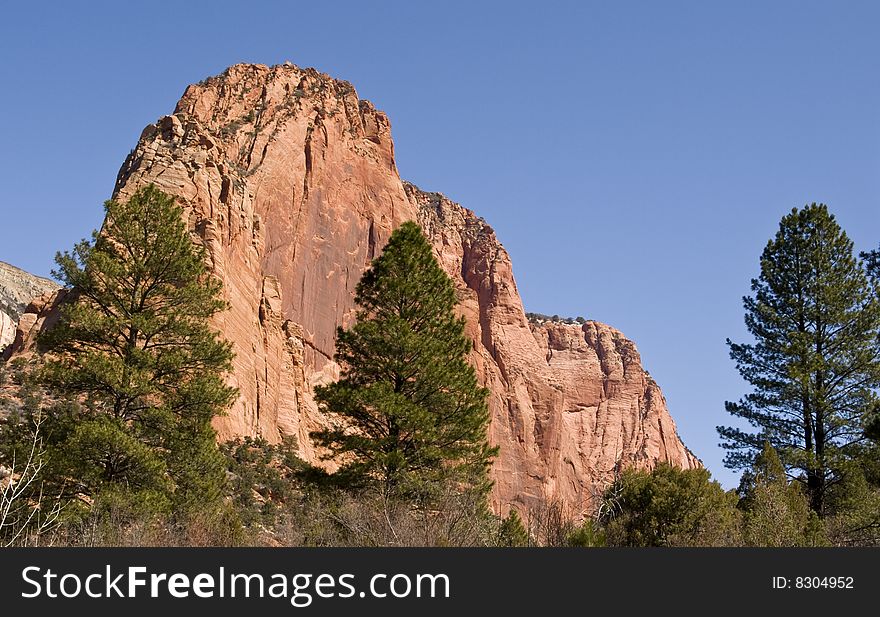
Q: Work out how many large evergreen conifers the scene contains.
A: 3